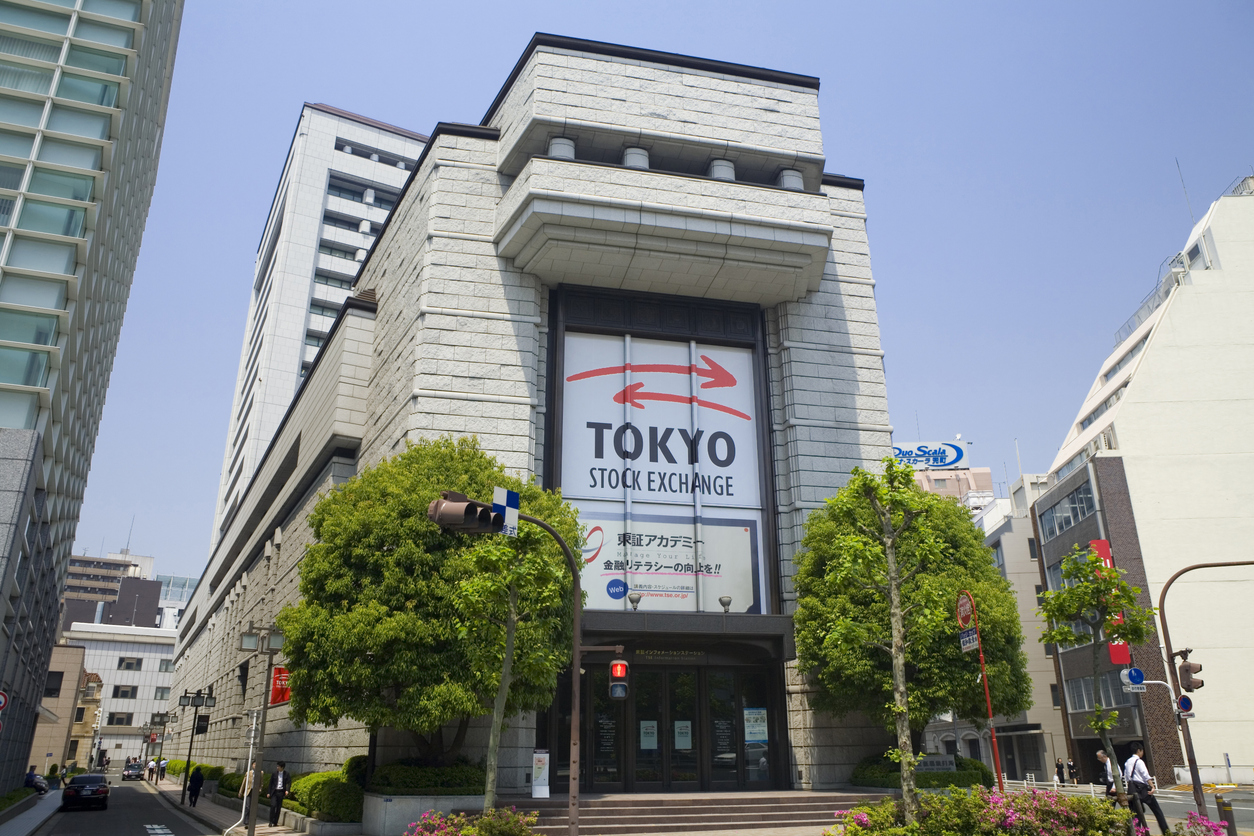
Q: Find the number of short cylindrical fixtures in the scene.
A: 4